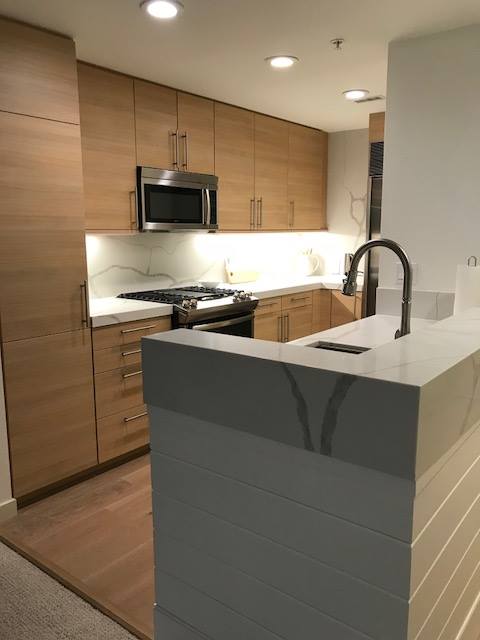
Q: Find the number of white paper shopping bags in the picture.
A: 0